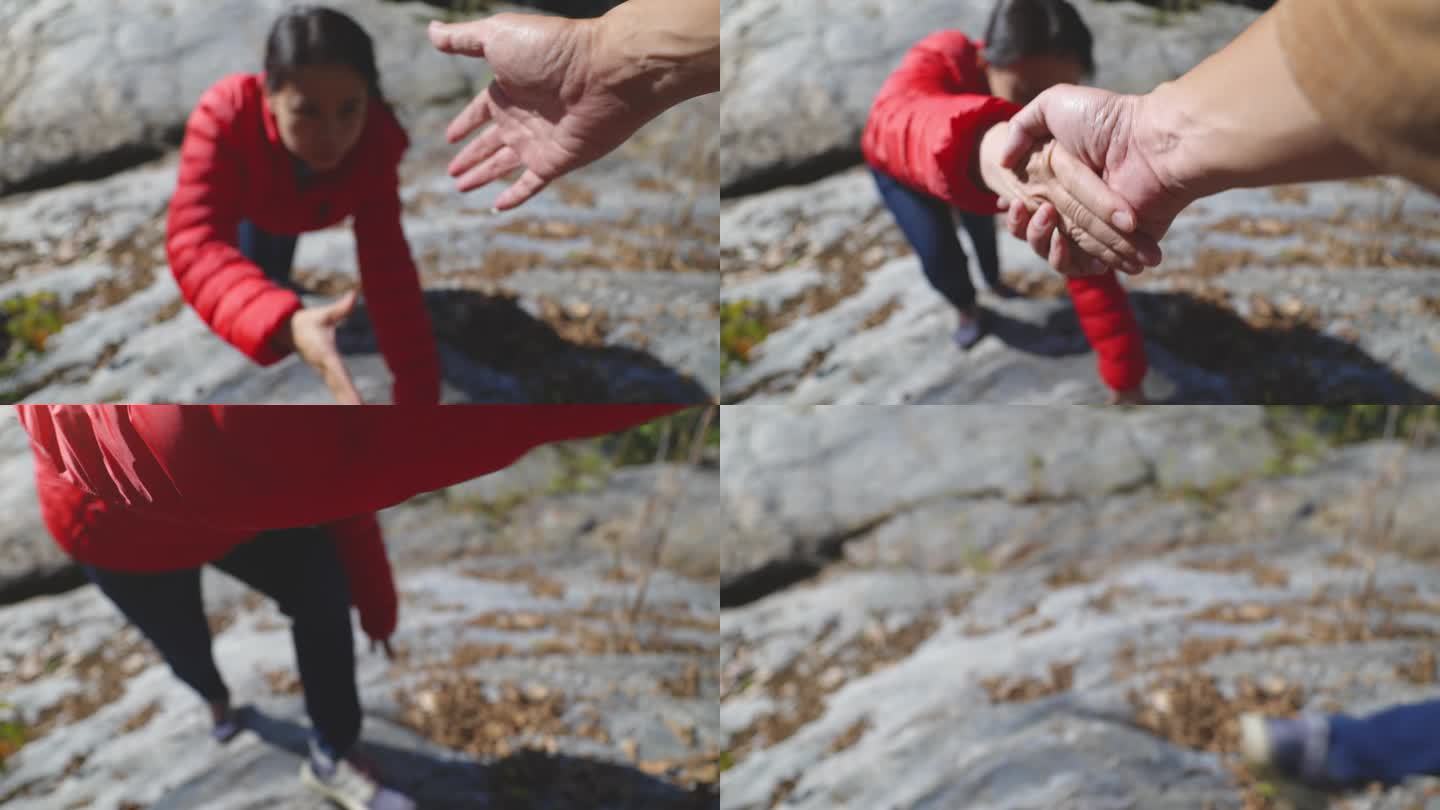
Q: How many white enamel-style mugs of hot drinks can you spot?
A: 0